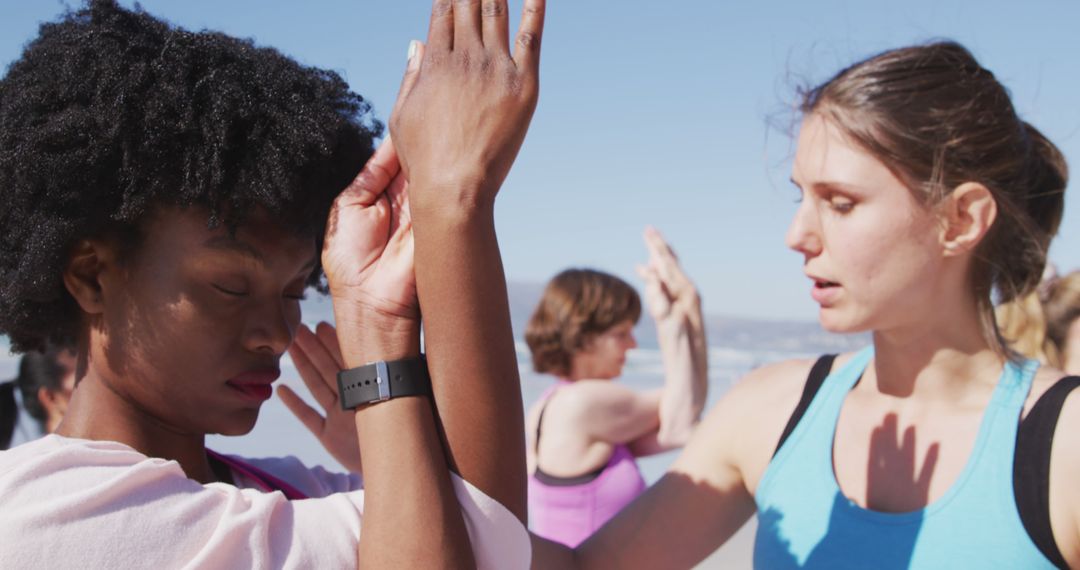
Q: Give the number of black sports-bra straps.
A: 2